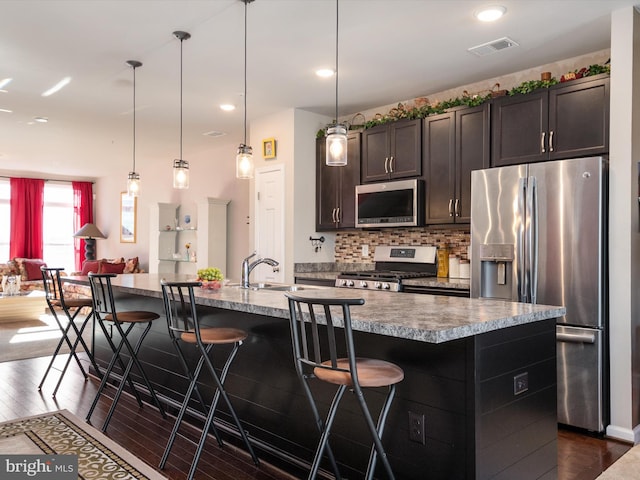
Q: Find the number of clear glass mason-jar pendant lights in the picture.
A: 4